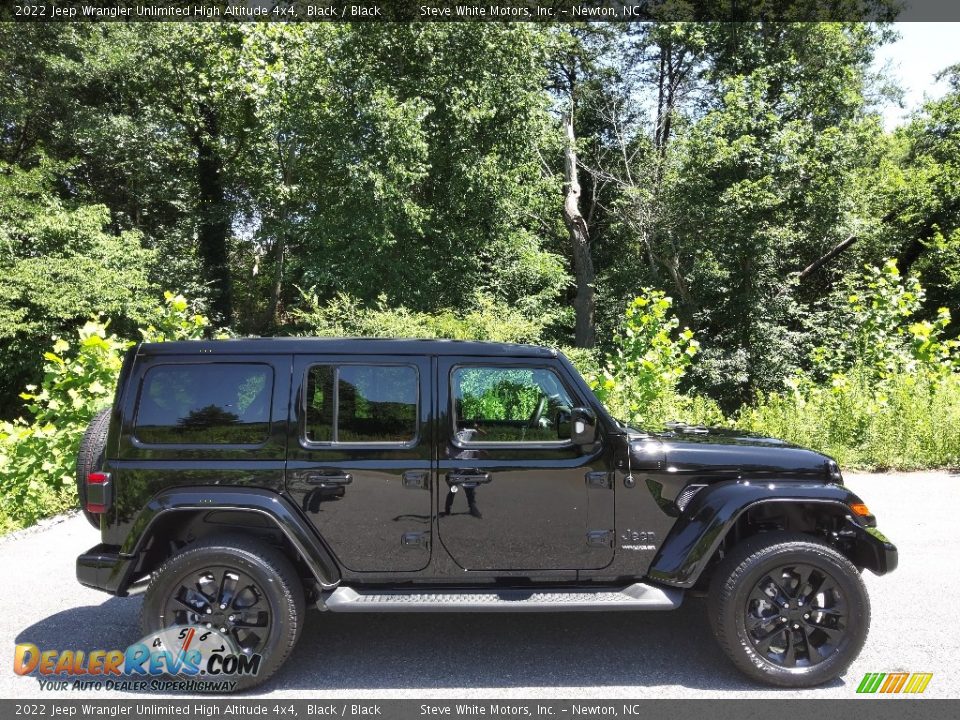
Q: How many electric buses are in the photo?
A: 0